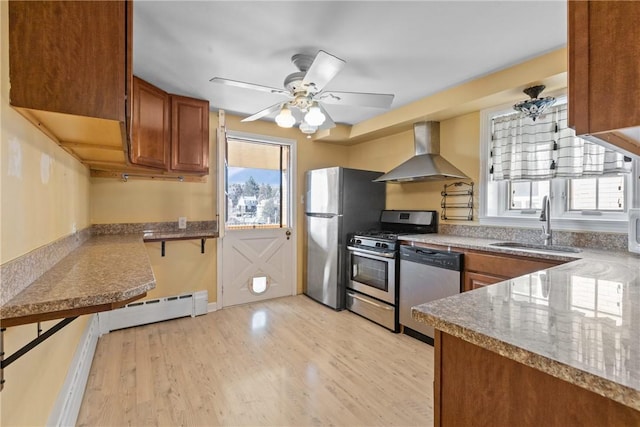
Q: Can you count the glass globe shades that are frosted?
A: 3